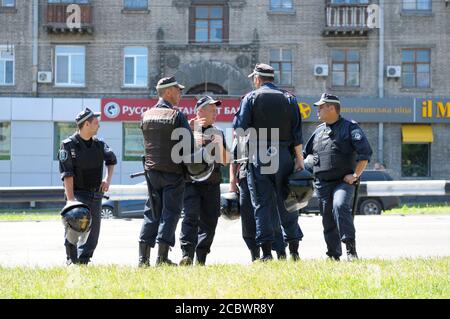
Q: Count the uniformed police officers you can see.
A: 6